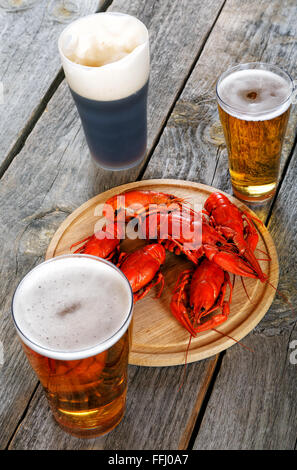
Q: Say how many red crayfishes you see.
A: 6